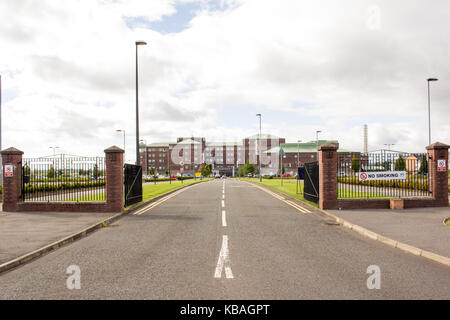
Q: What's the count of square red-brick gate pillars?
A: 4